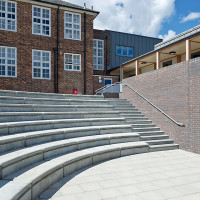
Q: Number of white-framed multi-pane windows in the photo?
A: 7